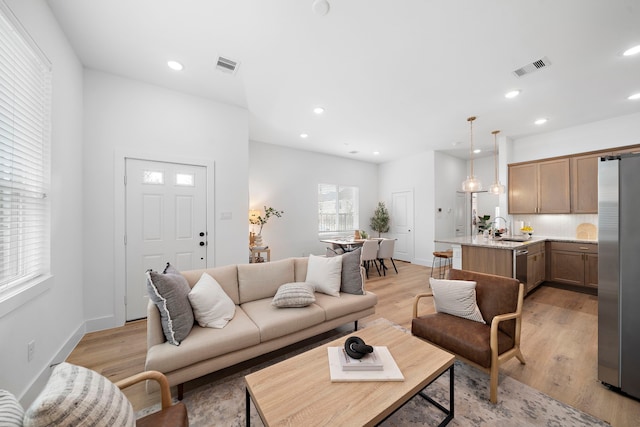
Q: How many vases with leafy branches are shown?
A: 1